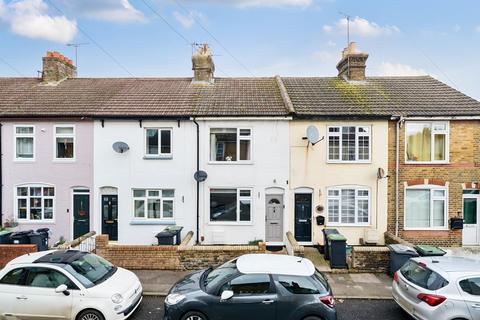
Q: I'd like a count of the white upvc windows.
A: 11